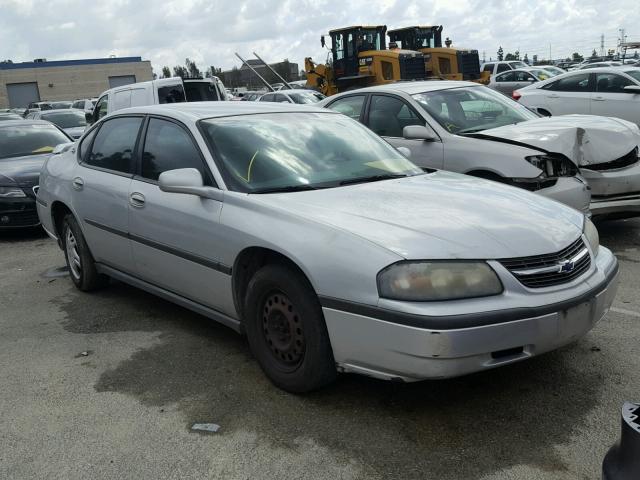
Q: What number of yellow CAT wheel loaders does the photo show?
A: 2